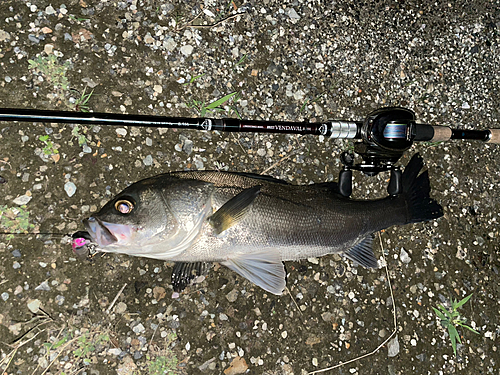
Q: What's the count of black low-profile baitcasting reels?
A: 1